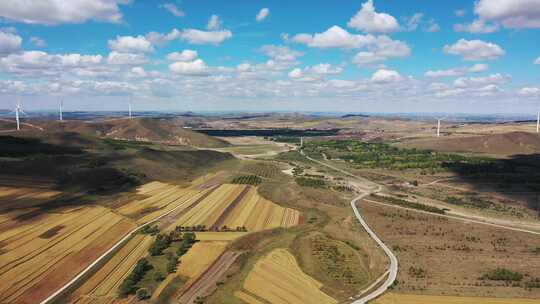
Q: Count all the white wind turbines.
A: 5